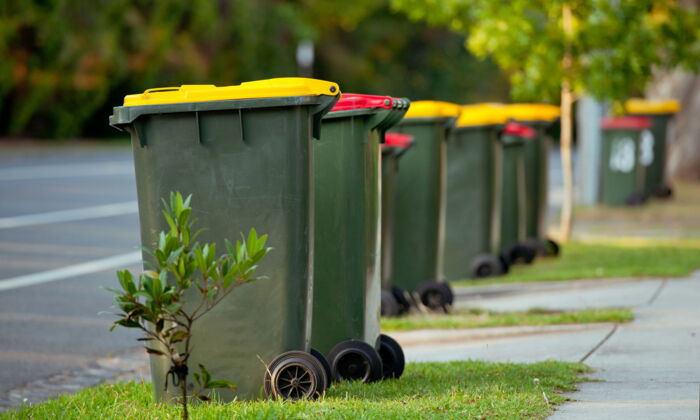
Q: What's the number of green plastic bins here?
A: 9